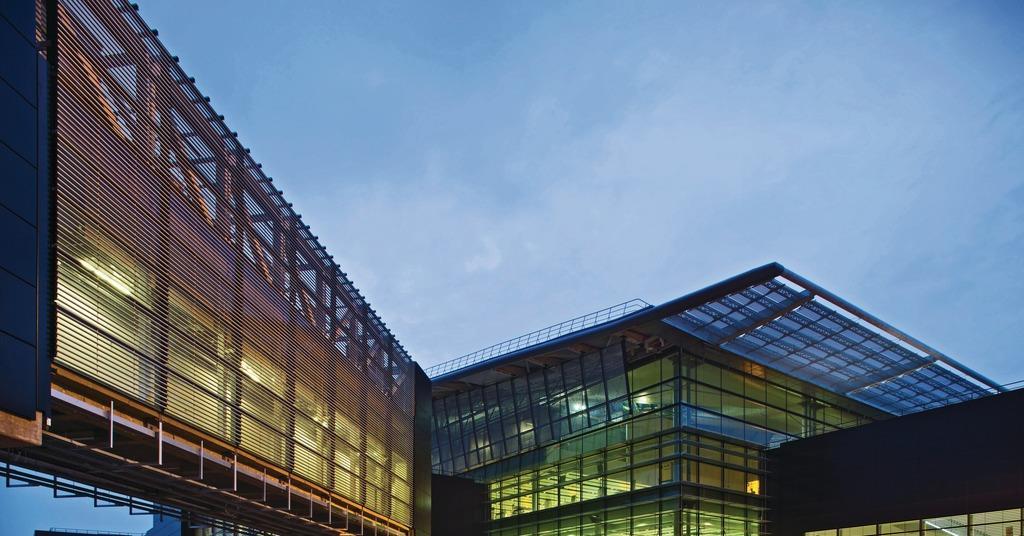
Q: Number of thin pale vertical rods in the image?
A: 12